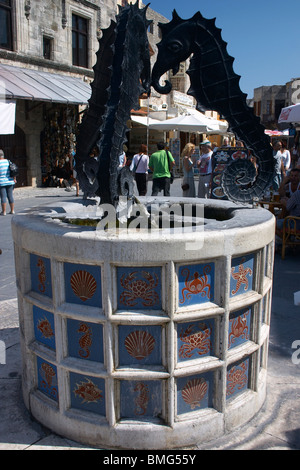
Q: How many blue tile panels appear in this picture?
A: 15